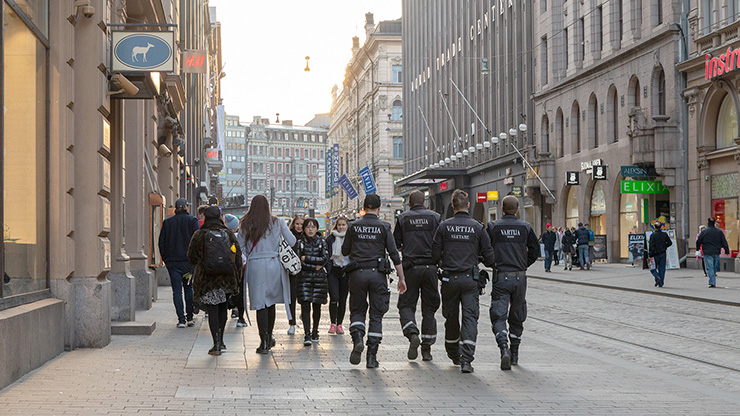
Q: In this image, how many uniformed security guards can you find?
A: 4